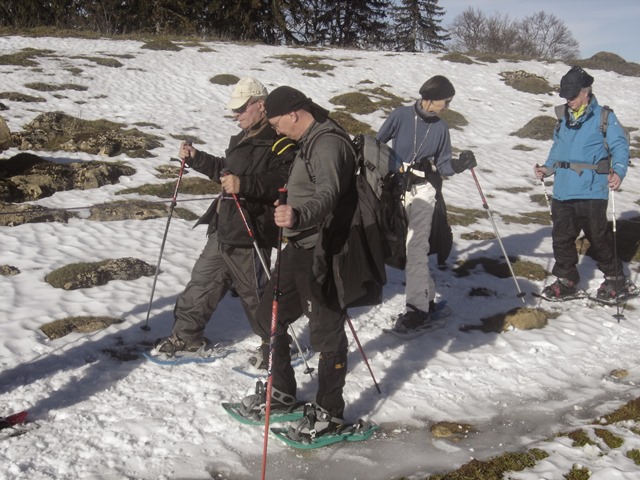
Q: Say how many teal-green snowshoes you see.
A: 2